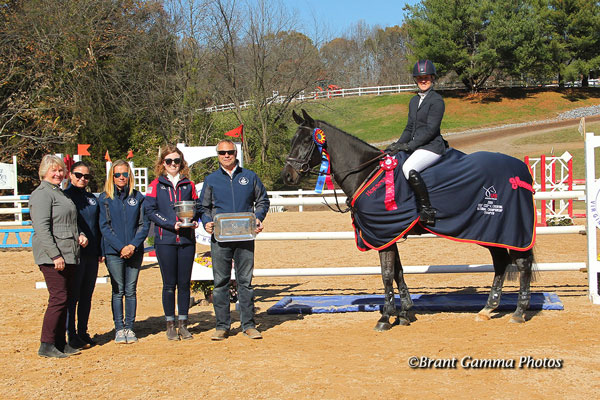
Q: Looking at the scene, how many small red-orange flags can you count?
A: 4